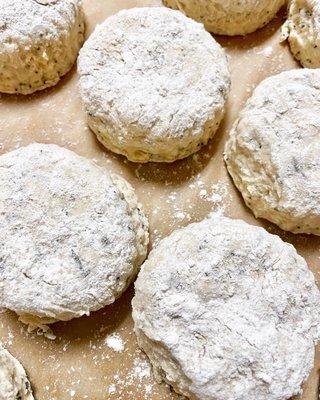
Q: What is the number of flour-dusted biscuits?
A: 8